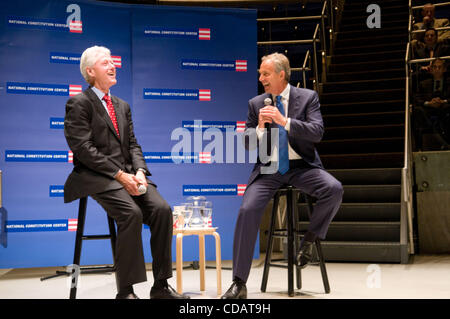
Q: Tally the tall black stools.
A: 2